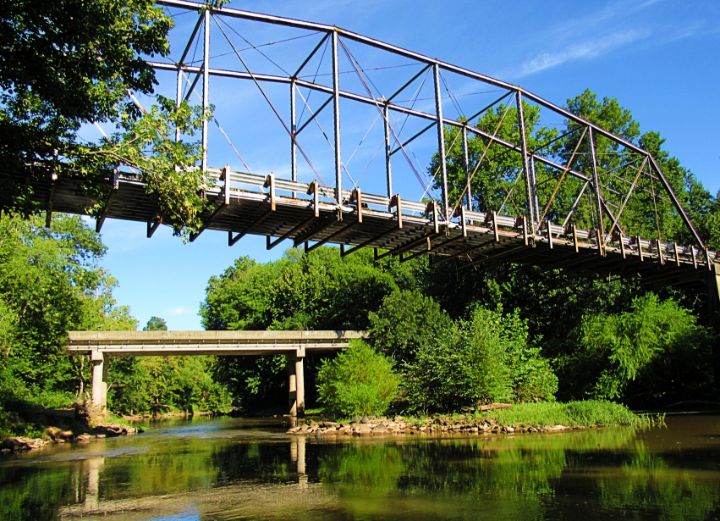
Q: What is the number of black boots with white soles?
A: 0